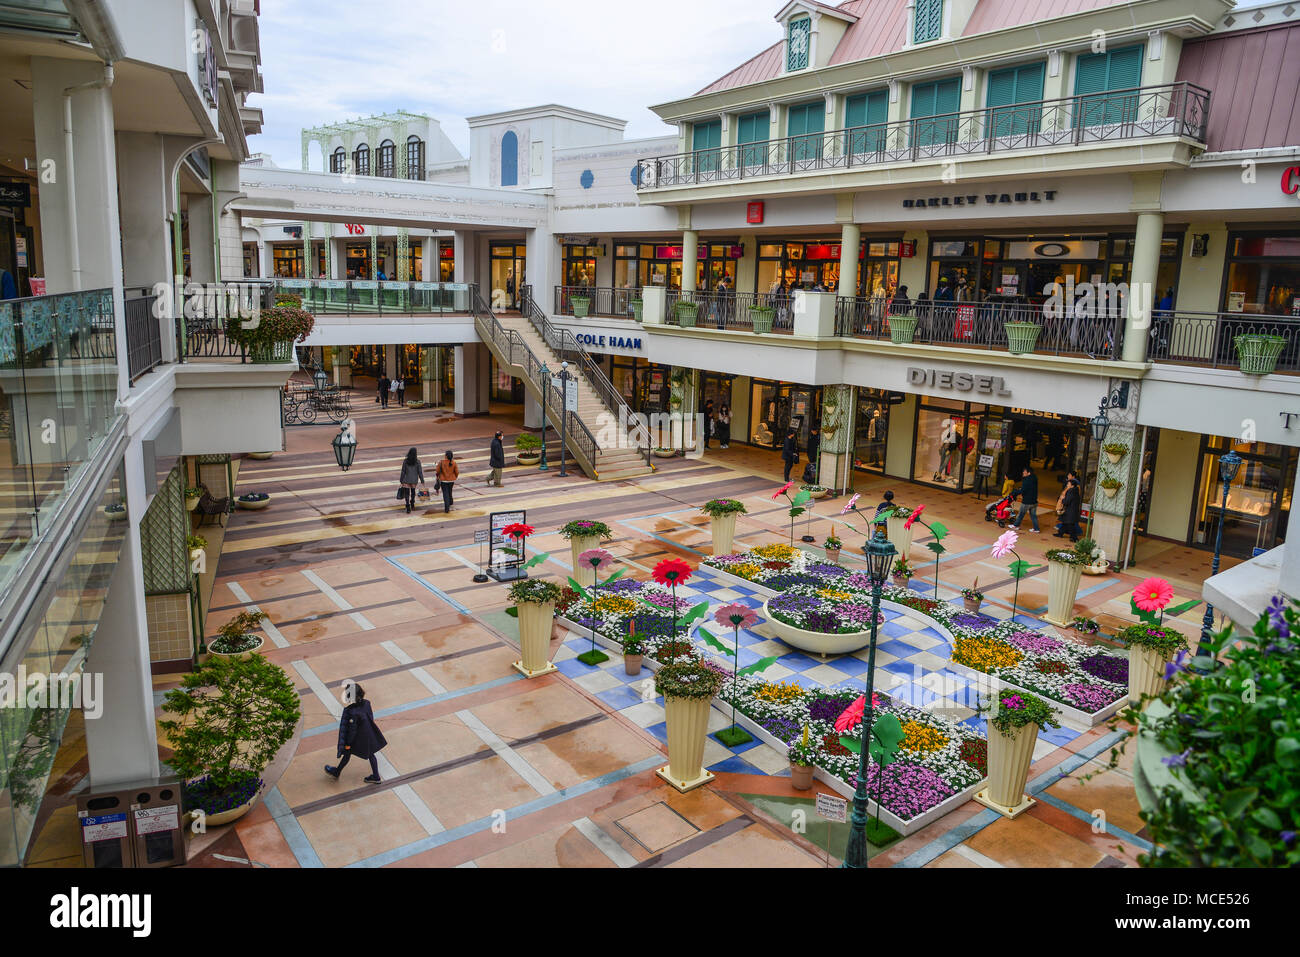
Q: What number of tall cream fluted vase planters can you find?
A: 8